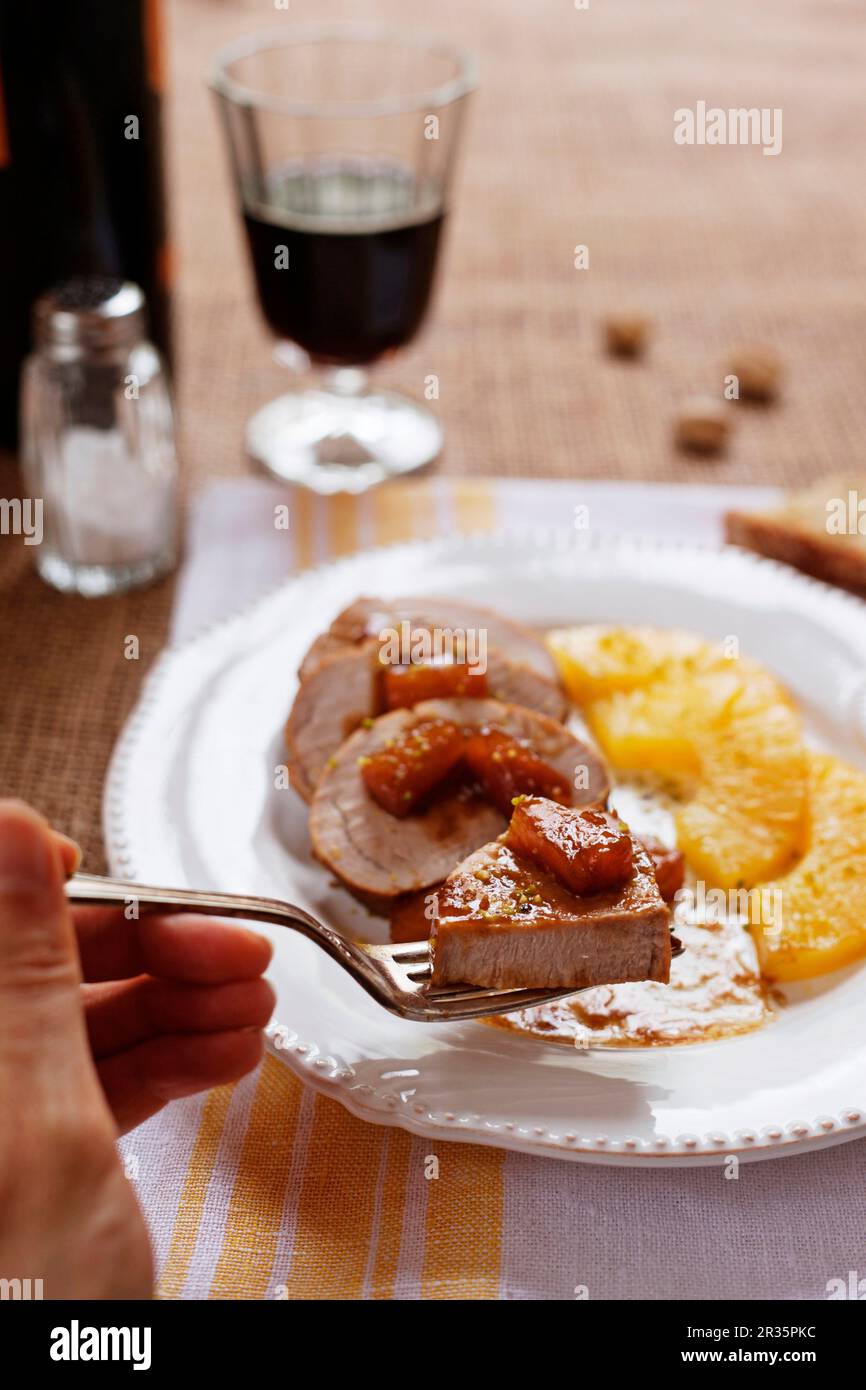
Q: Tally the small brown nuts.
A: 3